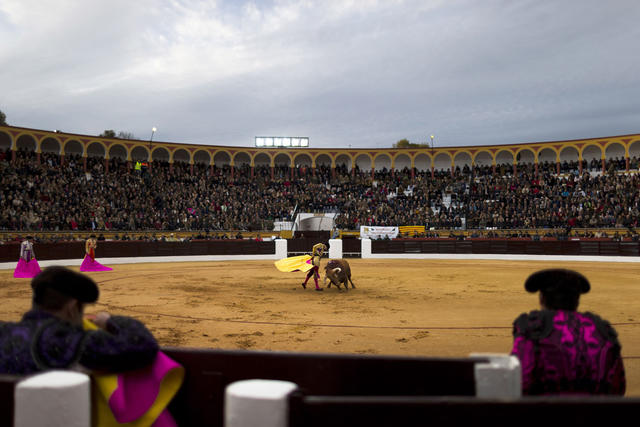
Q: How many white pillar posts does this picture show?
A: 6